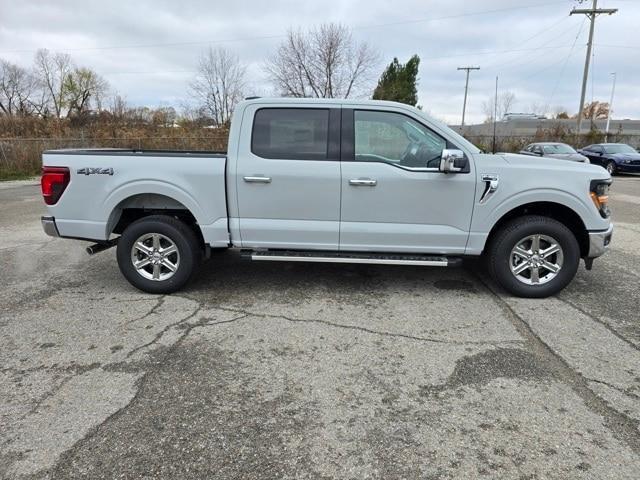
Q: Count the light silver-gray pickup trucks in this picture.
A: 1